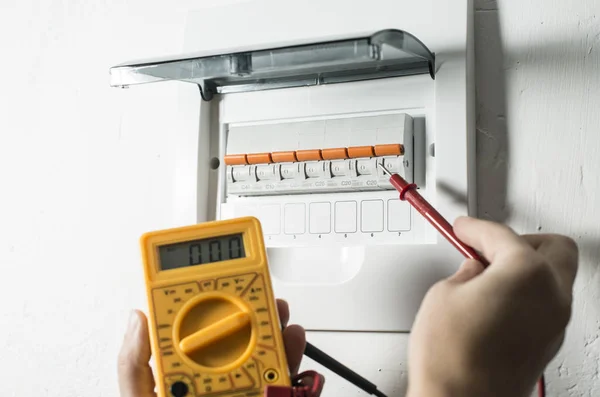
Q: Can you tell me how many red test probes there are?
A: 1